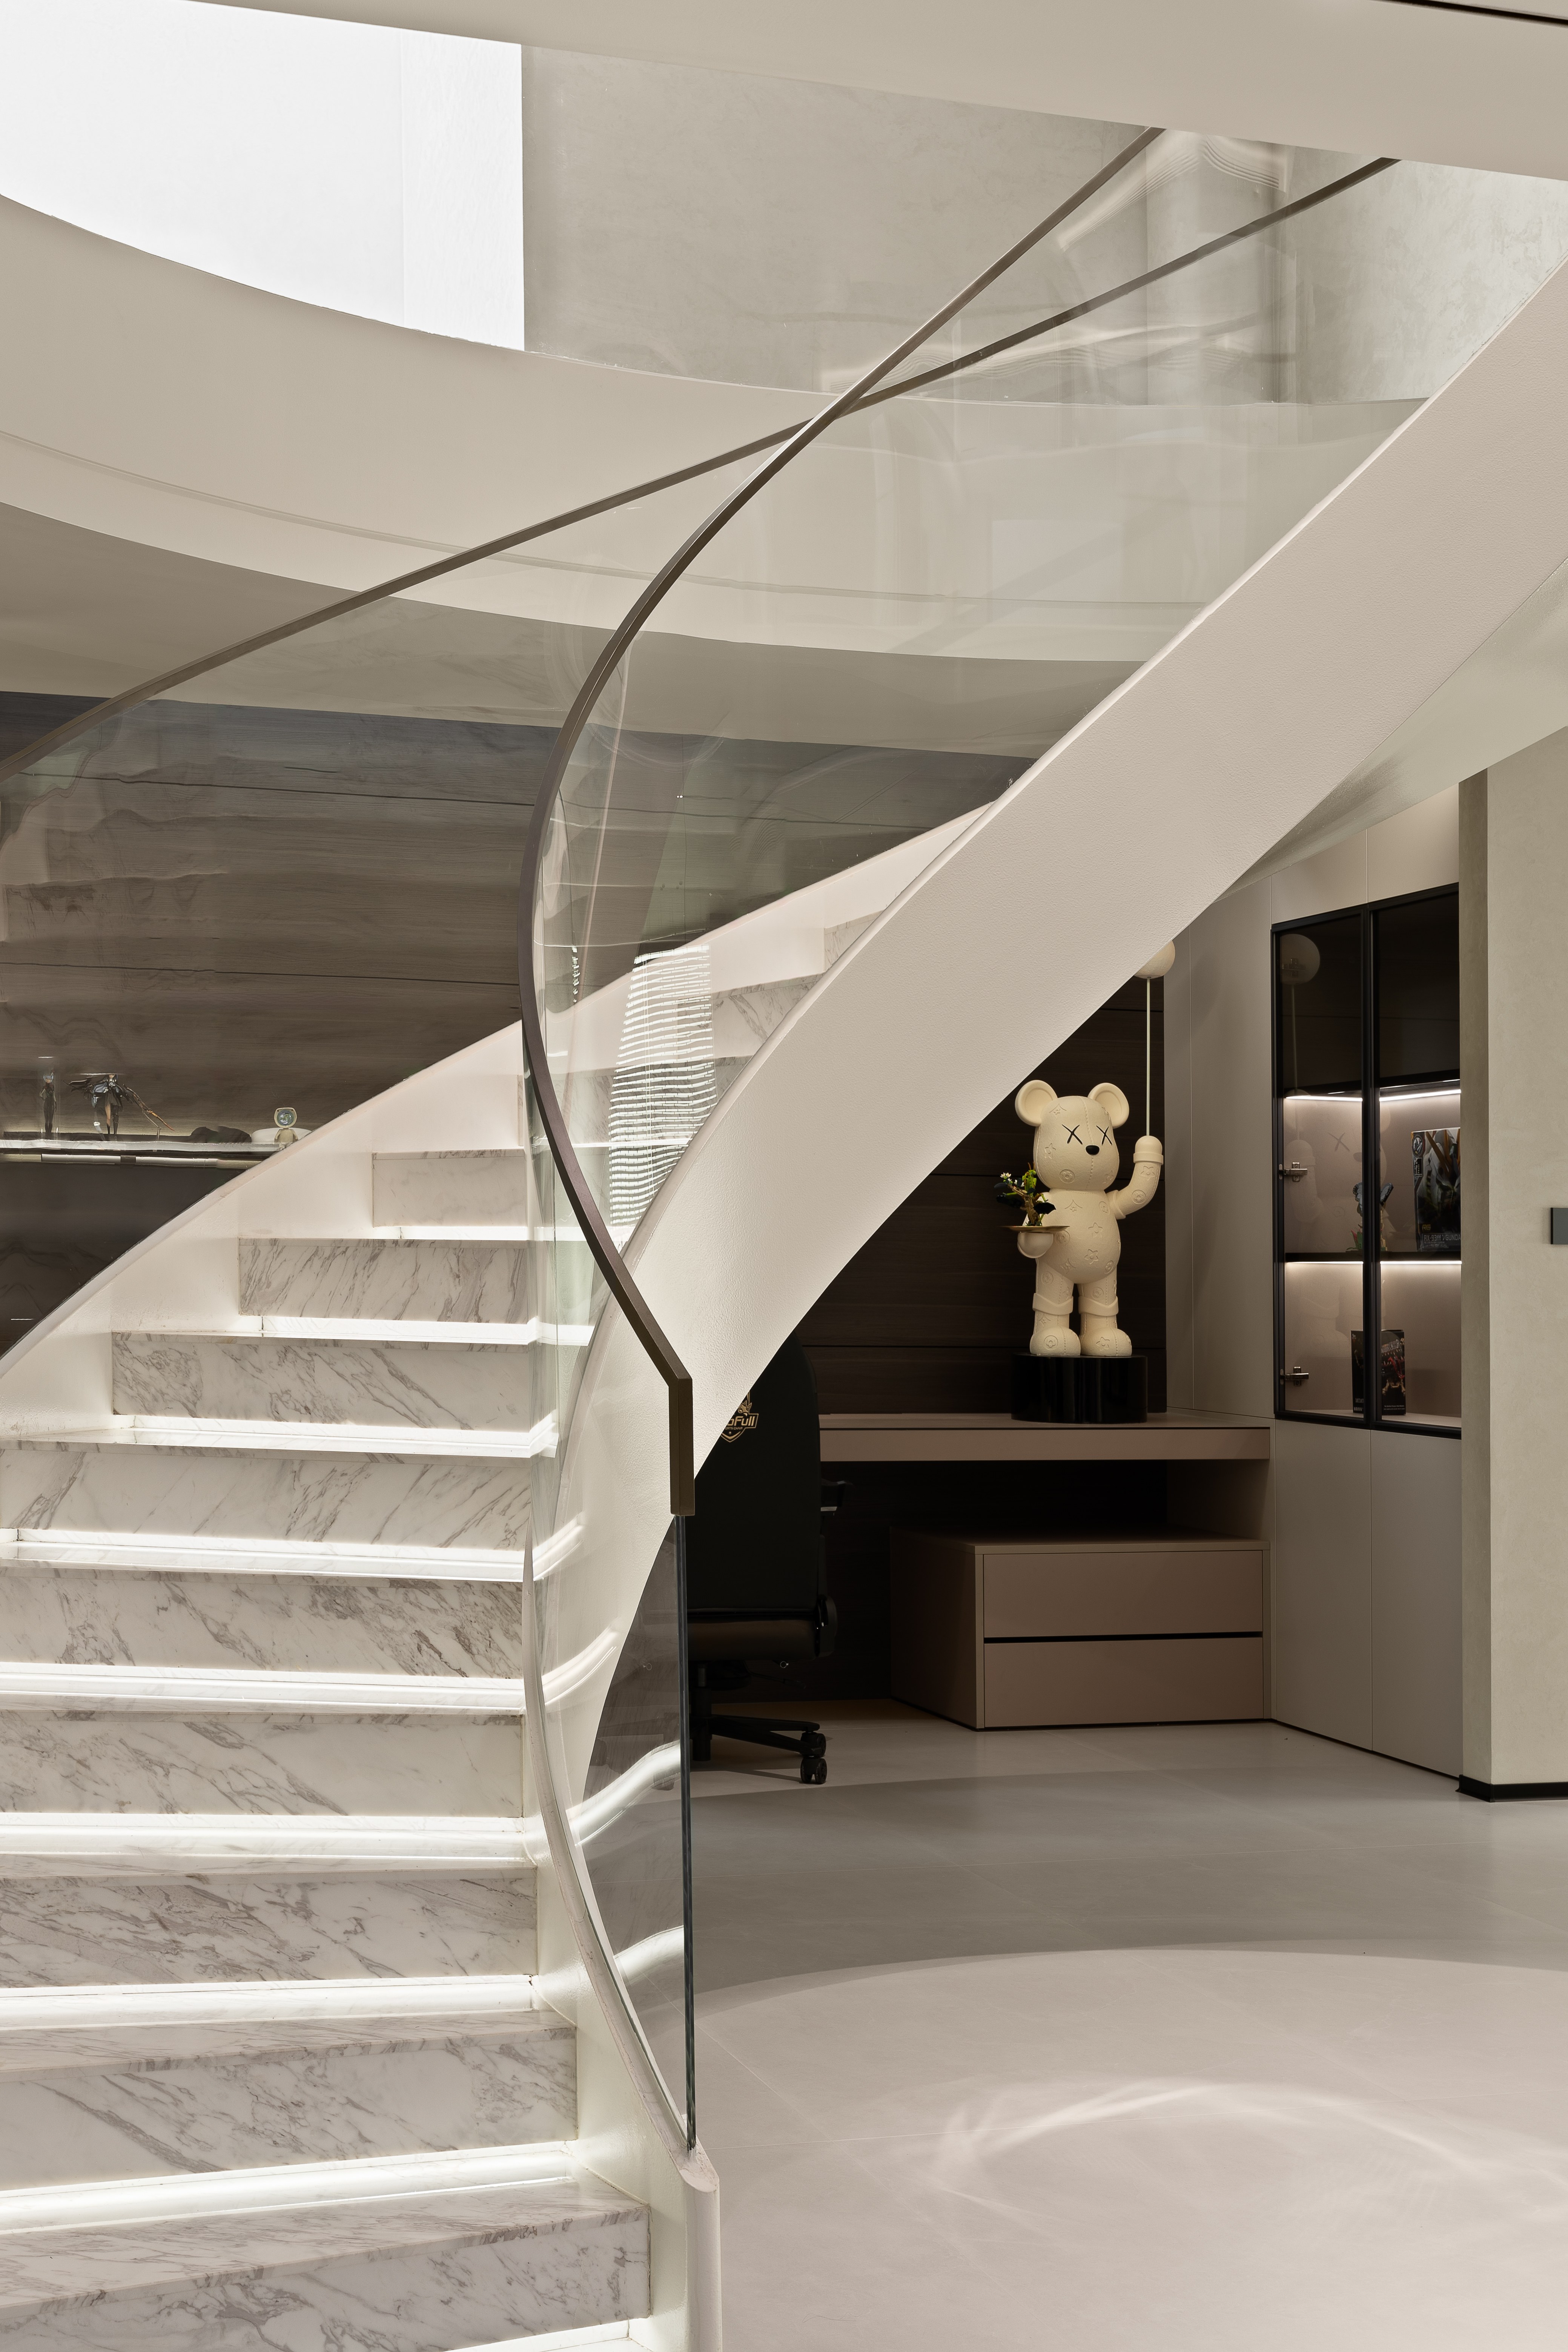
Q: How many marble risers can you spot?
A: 12